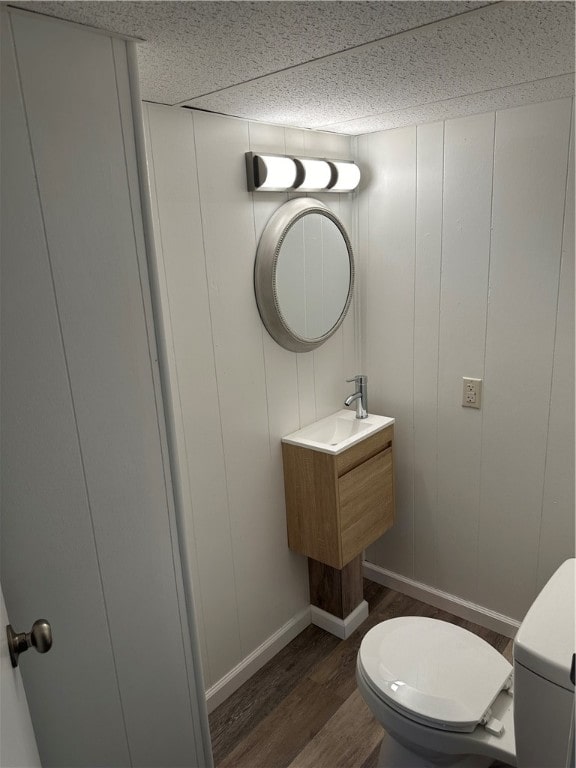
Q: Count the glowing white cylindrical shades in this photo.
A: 3